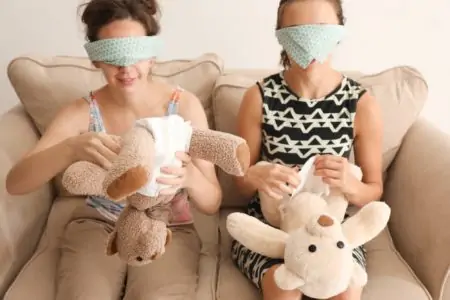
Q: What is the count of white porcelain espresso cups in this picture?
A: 0